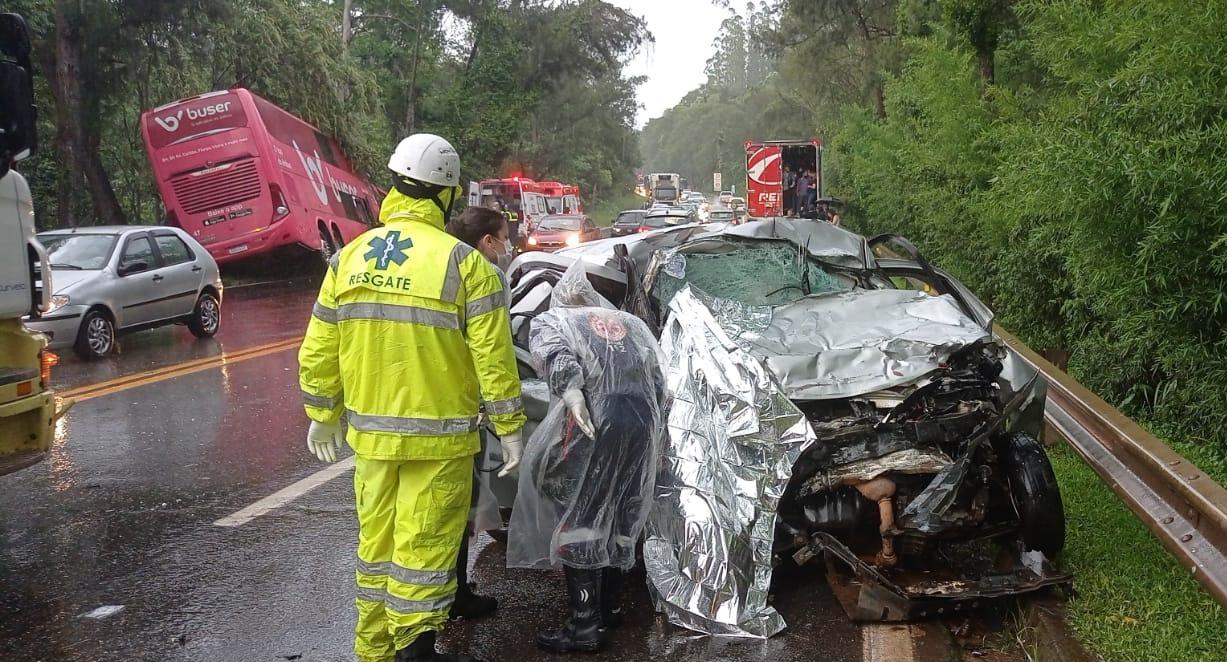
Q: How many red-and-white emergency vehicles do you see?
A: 2